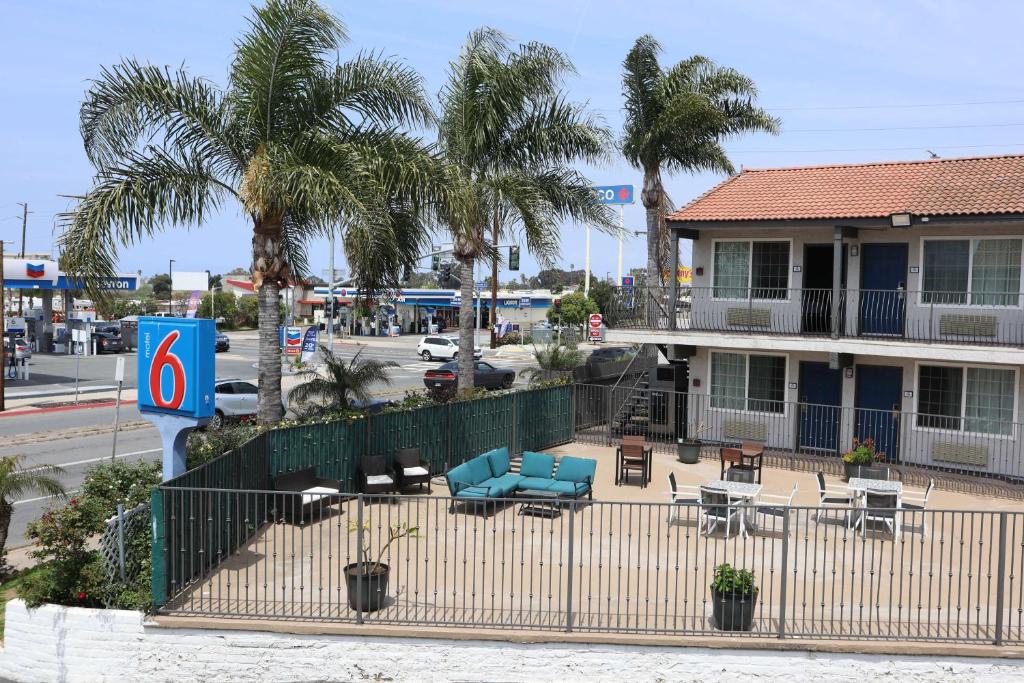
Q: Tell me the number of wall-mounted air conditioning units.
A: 4